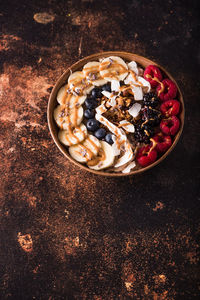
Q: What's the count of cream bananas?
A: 8